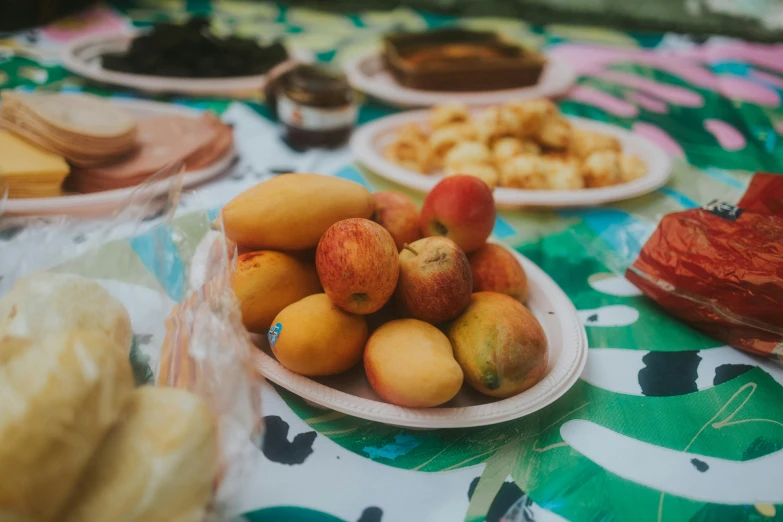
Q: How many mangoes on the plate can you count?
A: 5